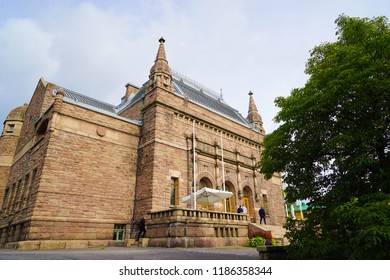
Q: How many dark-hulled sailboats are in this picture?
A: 0